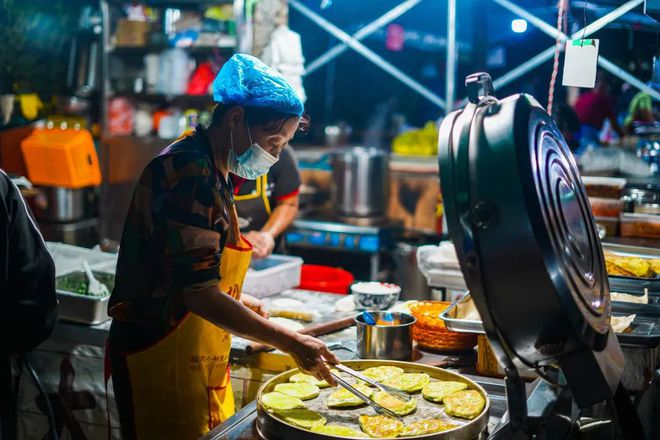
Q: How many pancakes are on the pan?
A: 13